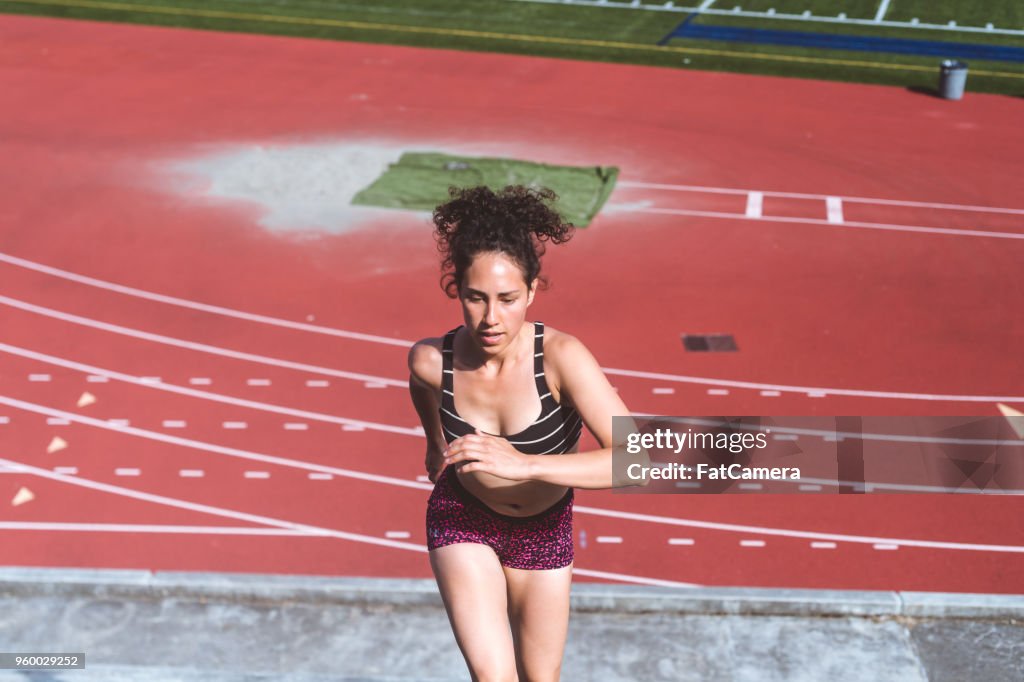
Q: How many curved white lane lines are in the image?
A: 5